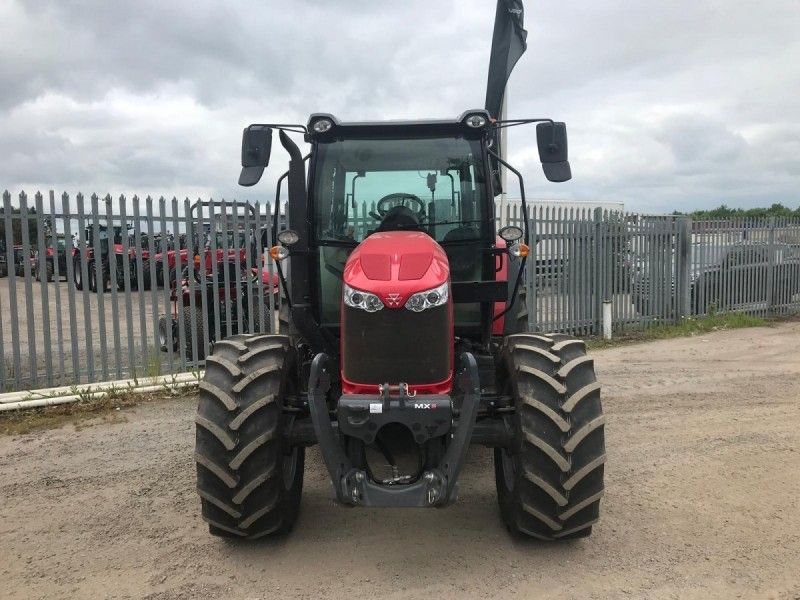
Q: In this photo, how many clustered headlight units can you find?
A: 2